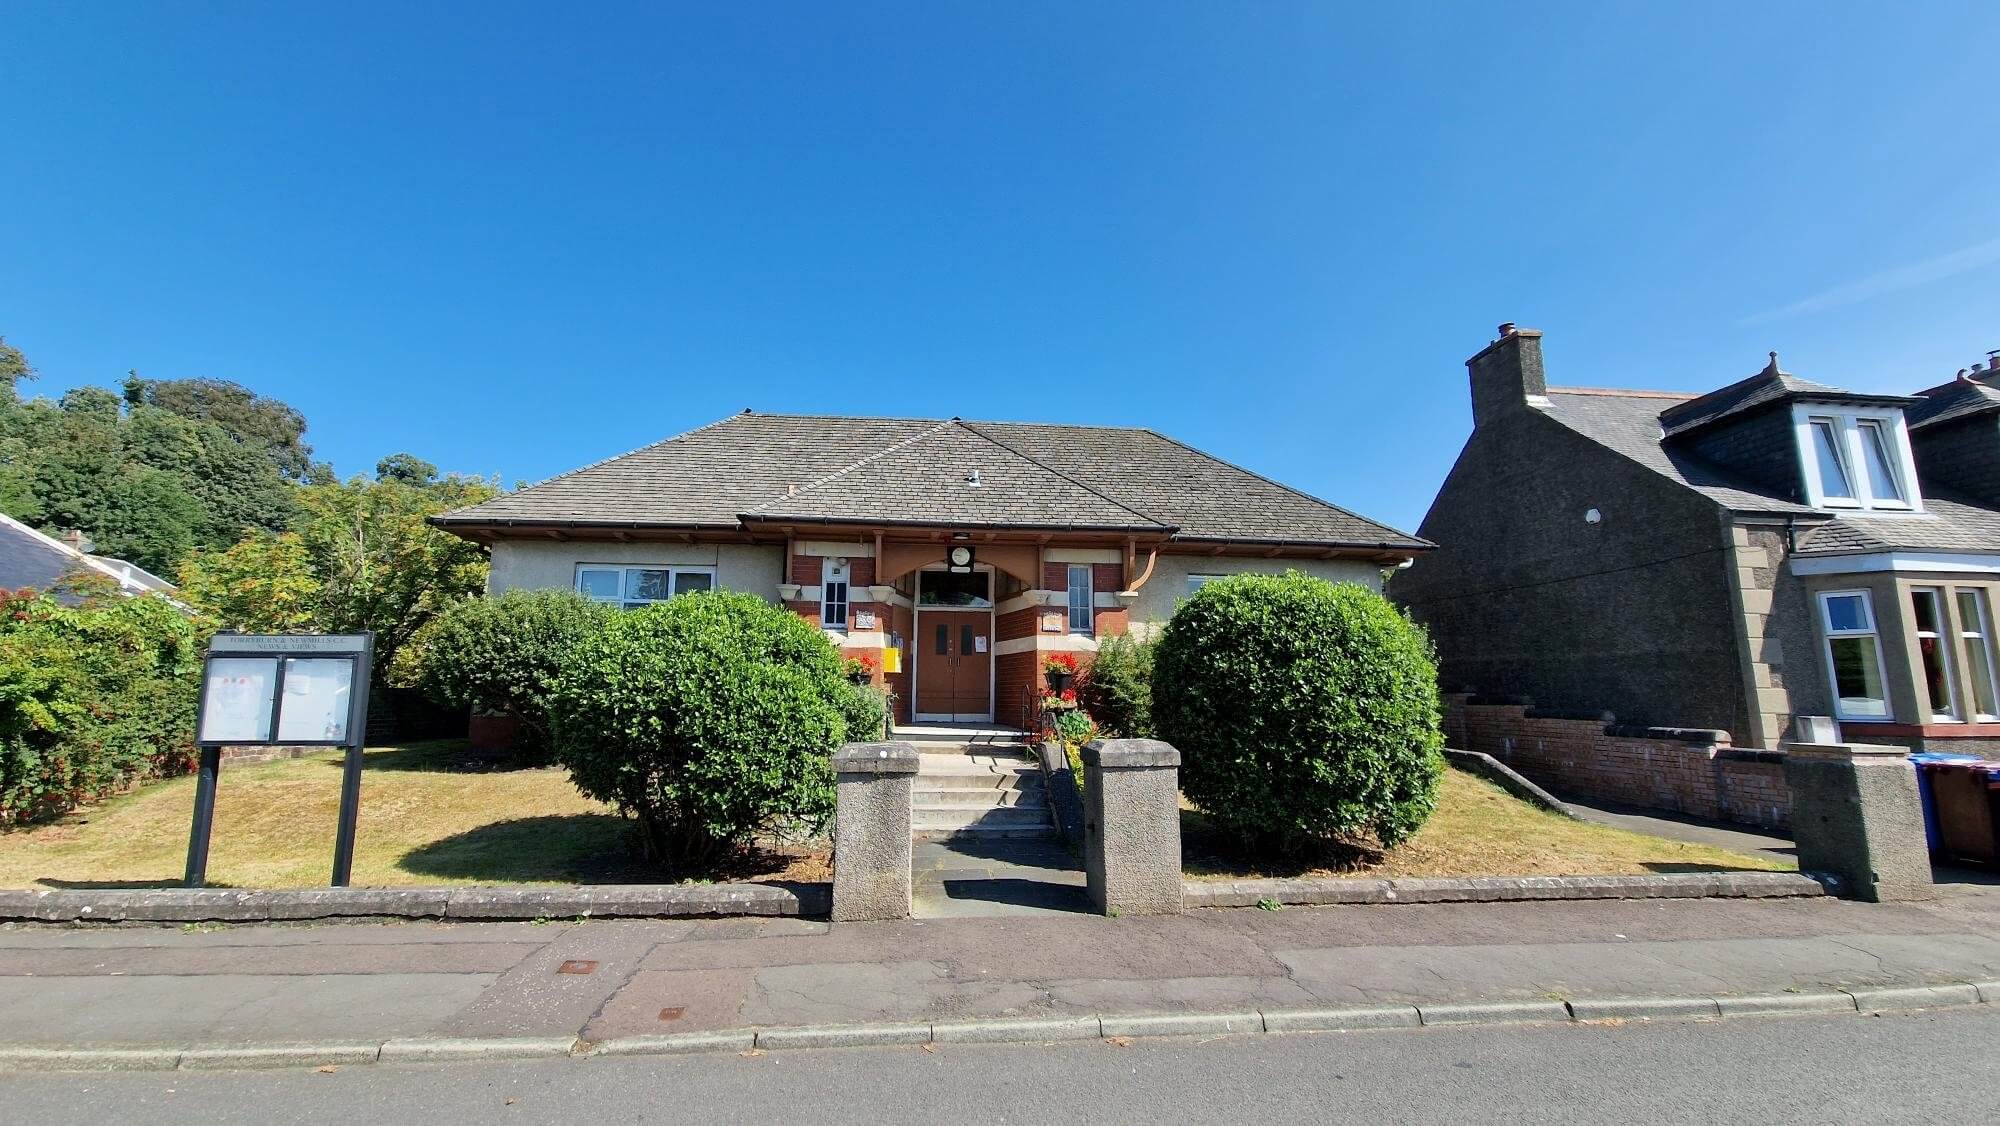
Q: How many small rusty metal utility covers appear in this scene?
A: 2